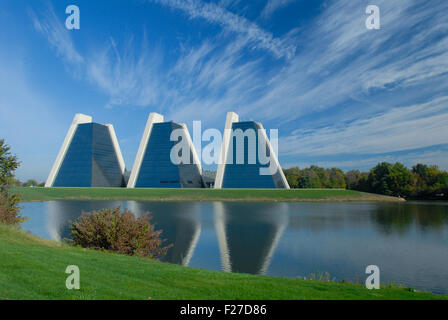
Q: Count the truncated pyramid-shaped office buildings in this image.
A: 3